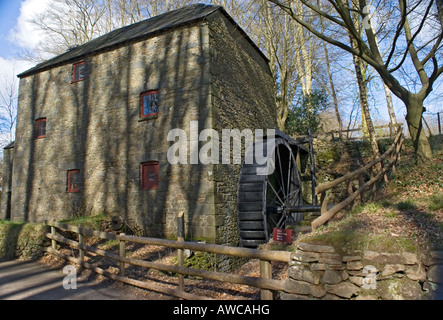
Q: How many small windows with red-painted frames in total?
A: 5